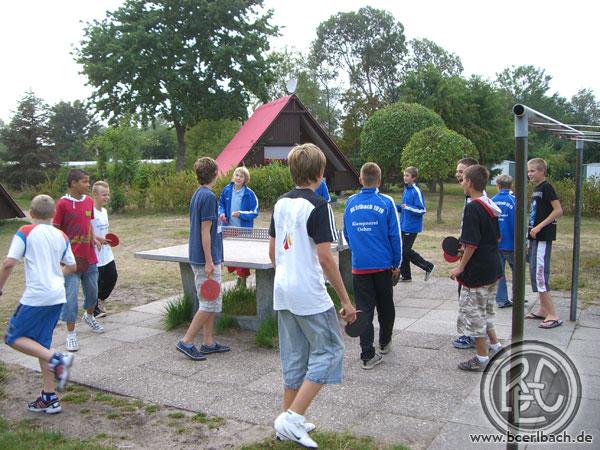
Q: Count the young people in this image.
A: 13